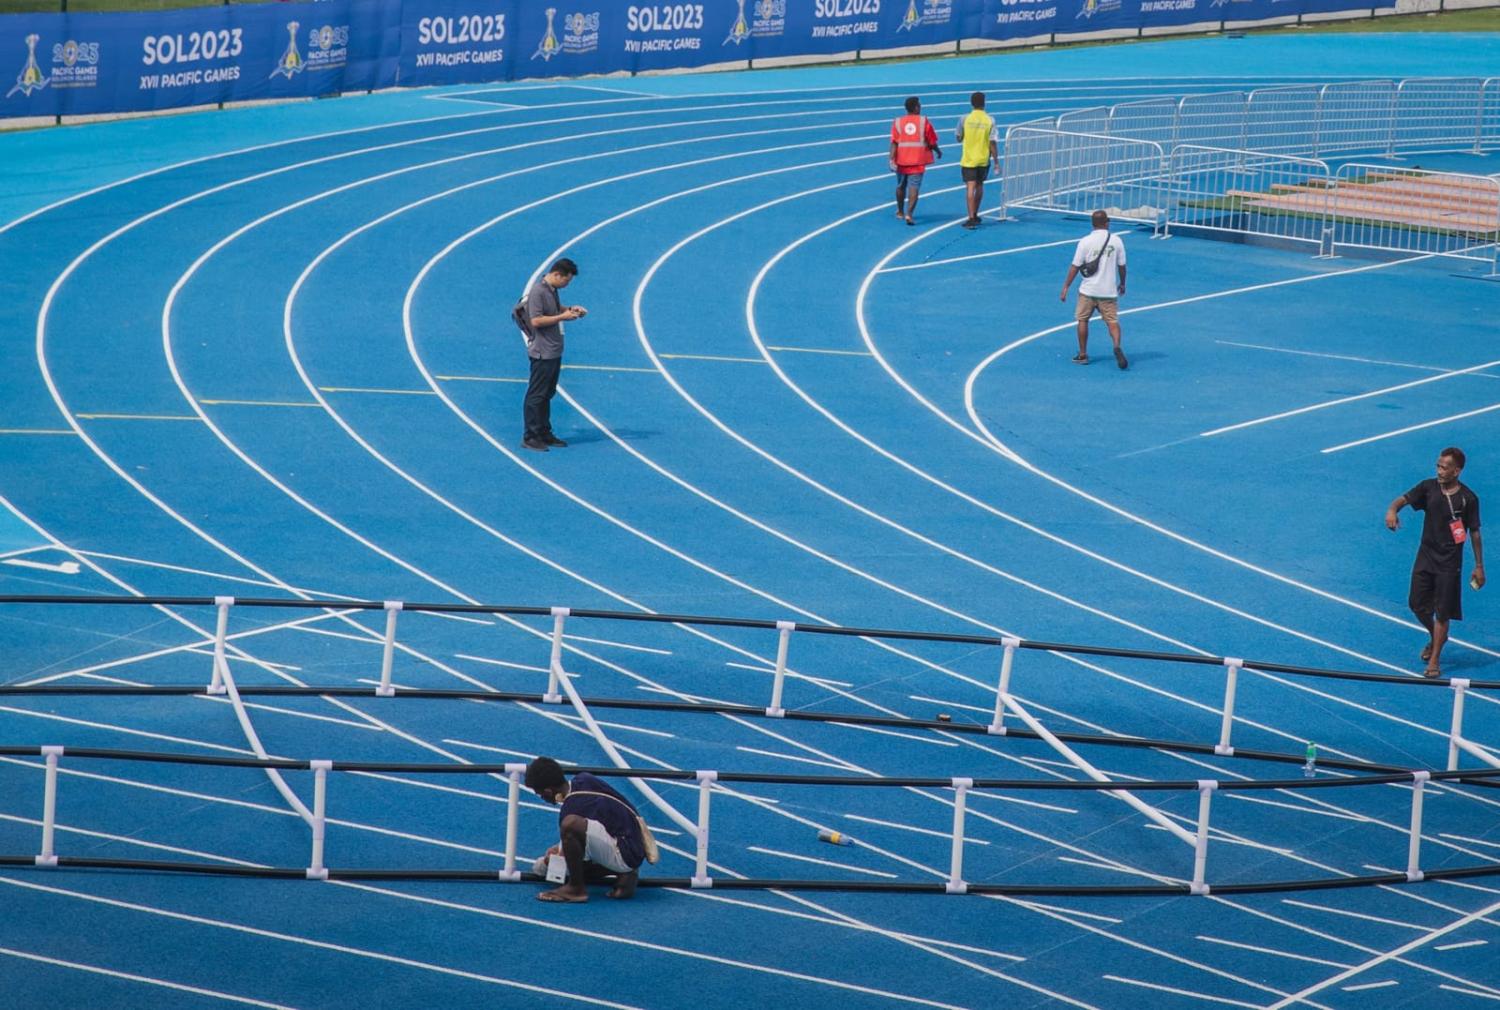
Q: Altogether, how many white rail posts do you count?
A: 14